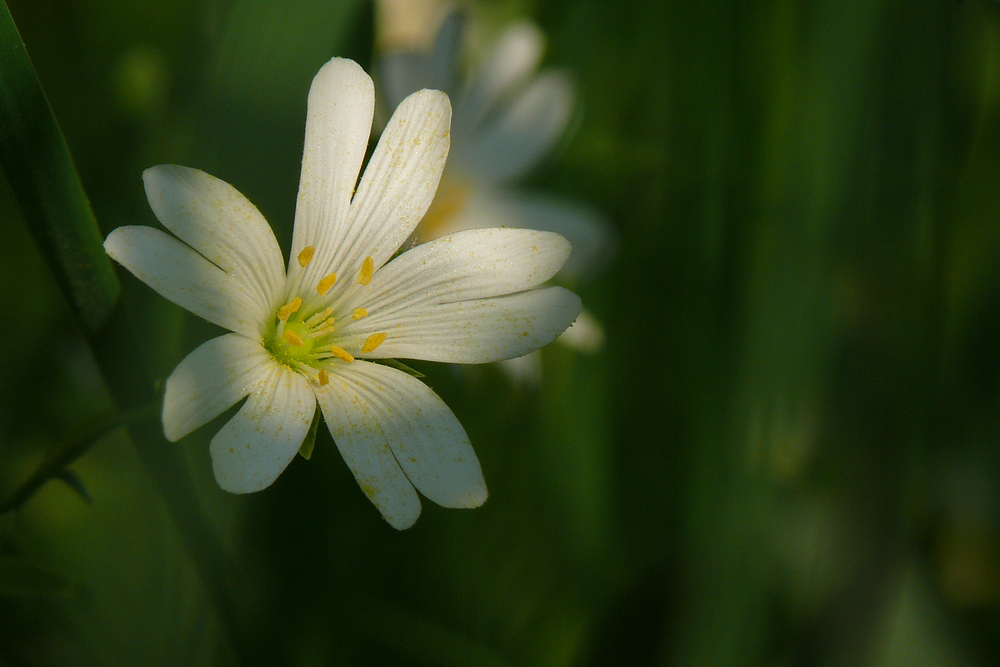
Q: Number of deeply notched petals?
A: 5